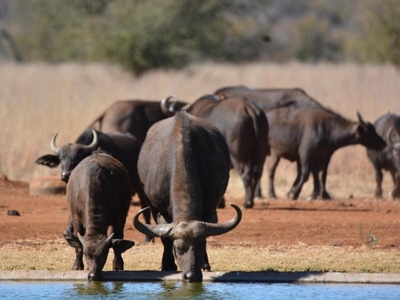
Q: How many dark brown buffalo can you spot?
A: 8